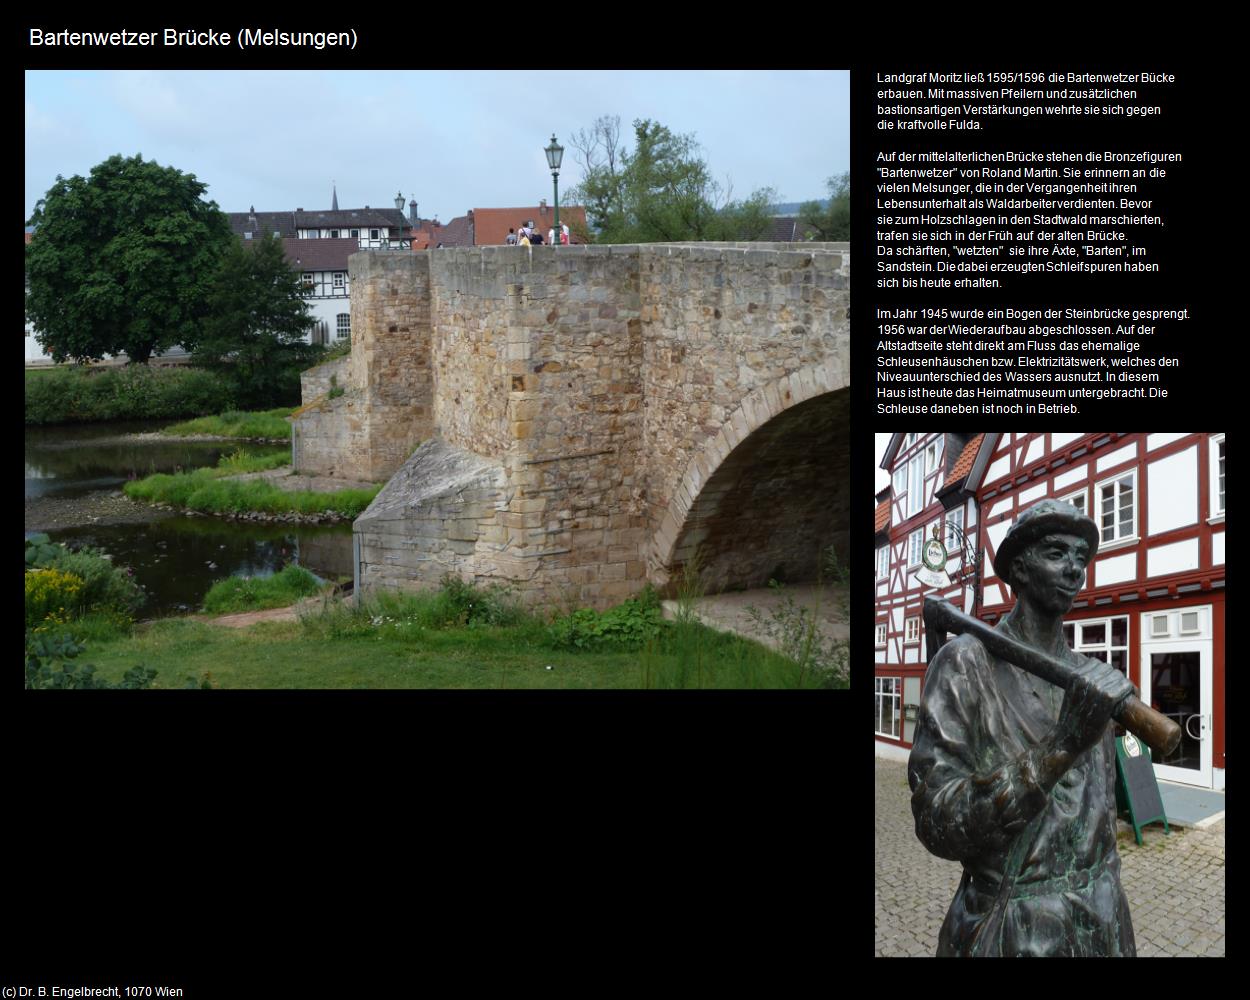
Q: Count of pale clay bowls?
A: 0